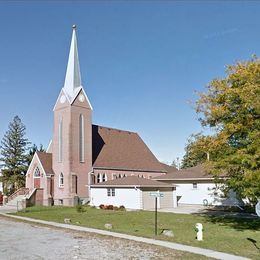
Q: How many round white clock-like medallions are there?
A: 2